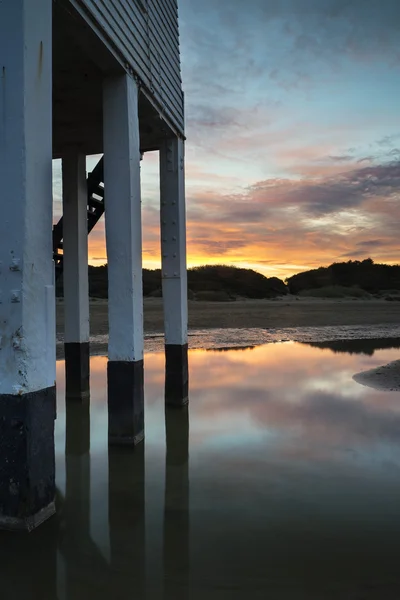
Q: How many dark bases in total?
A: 4